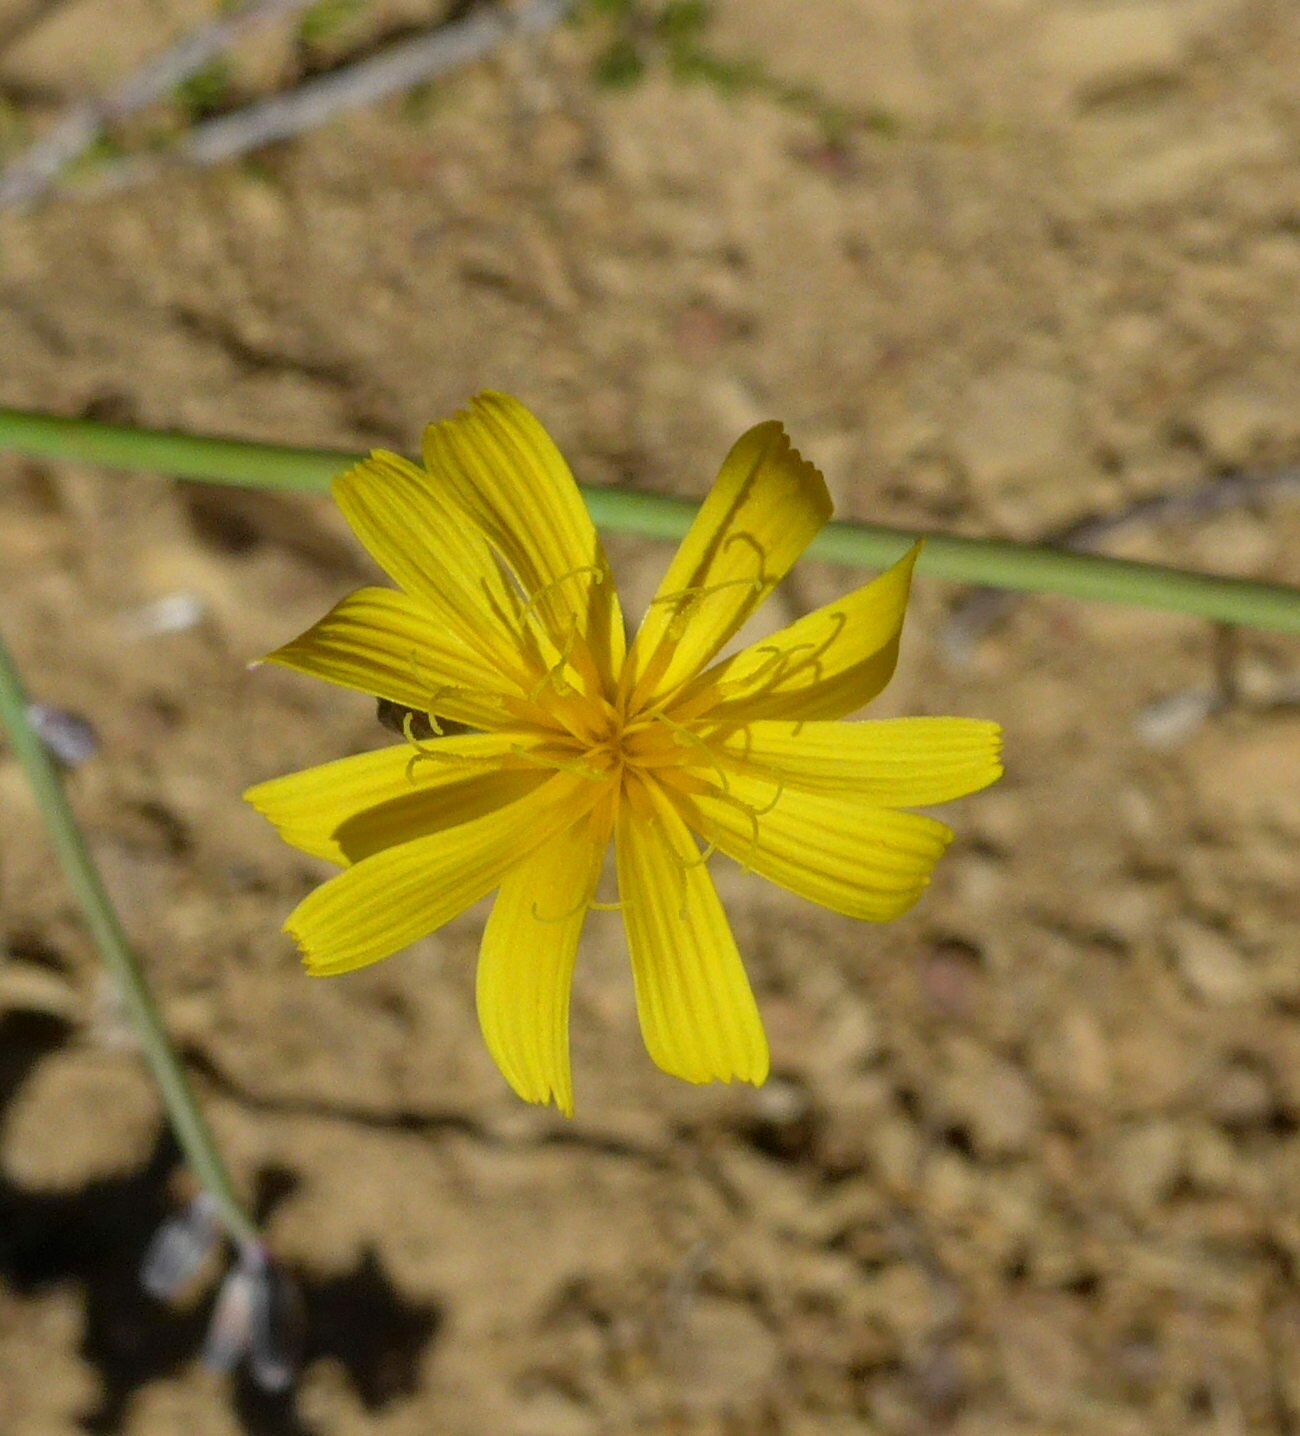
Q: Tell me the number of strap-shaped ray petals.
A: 11